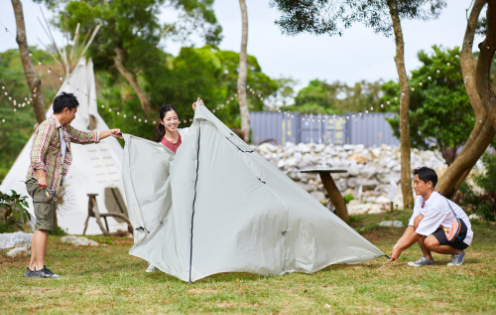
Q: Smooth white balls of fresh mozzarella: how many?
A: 0